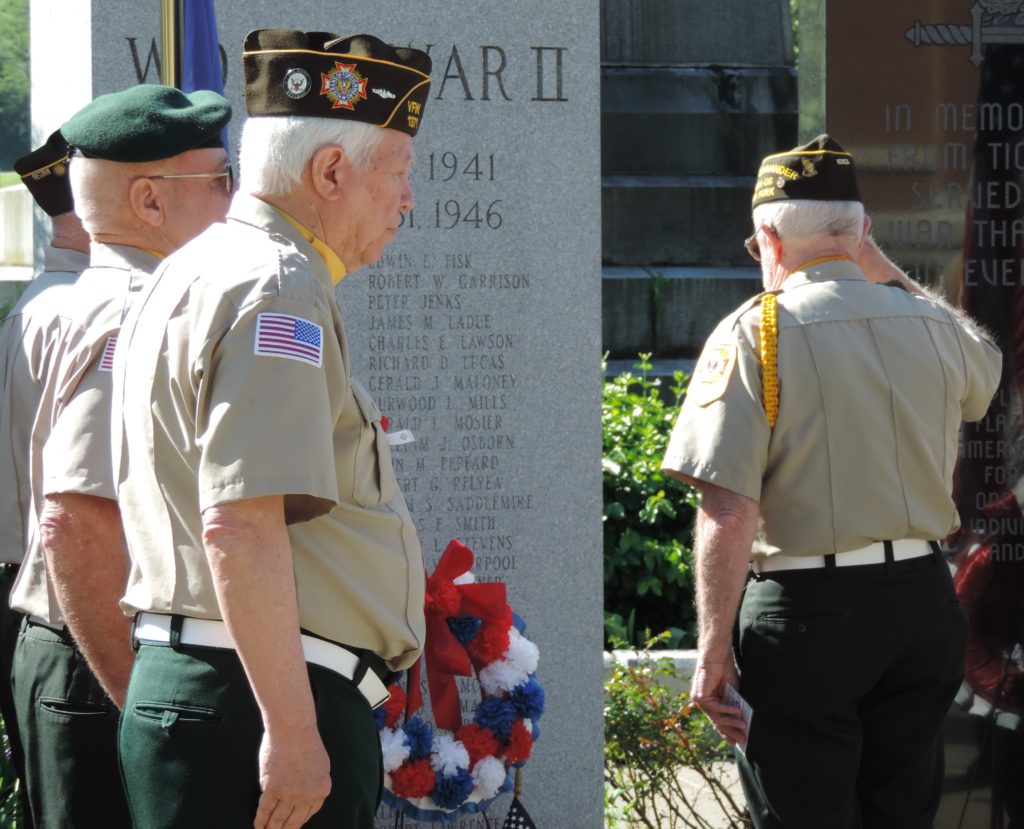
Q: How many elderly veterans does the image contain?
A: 4